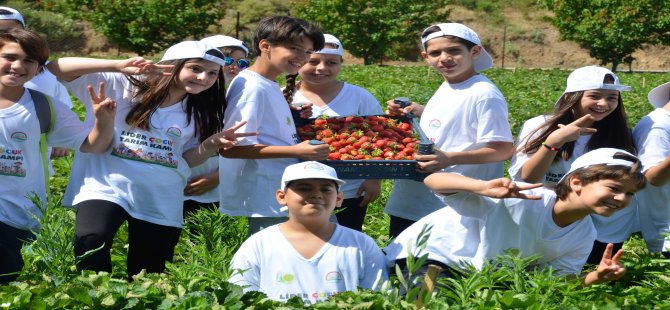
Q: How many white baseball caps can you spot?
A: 9